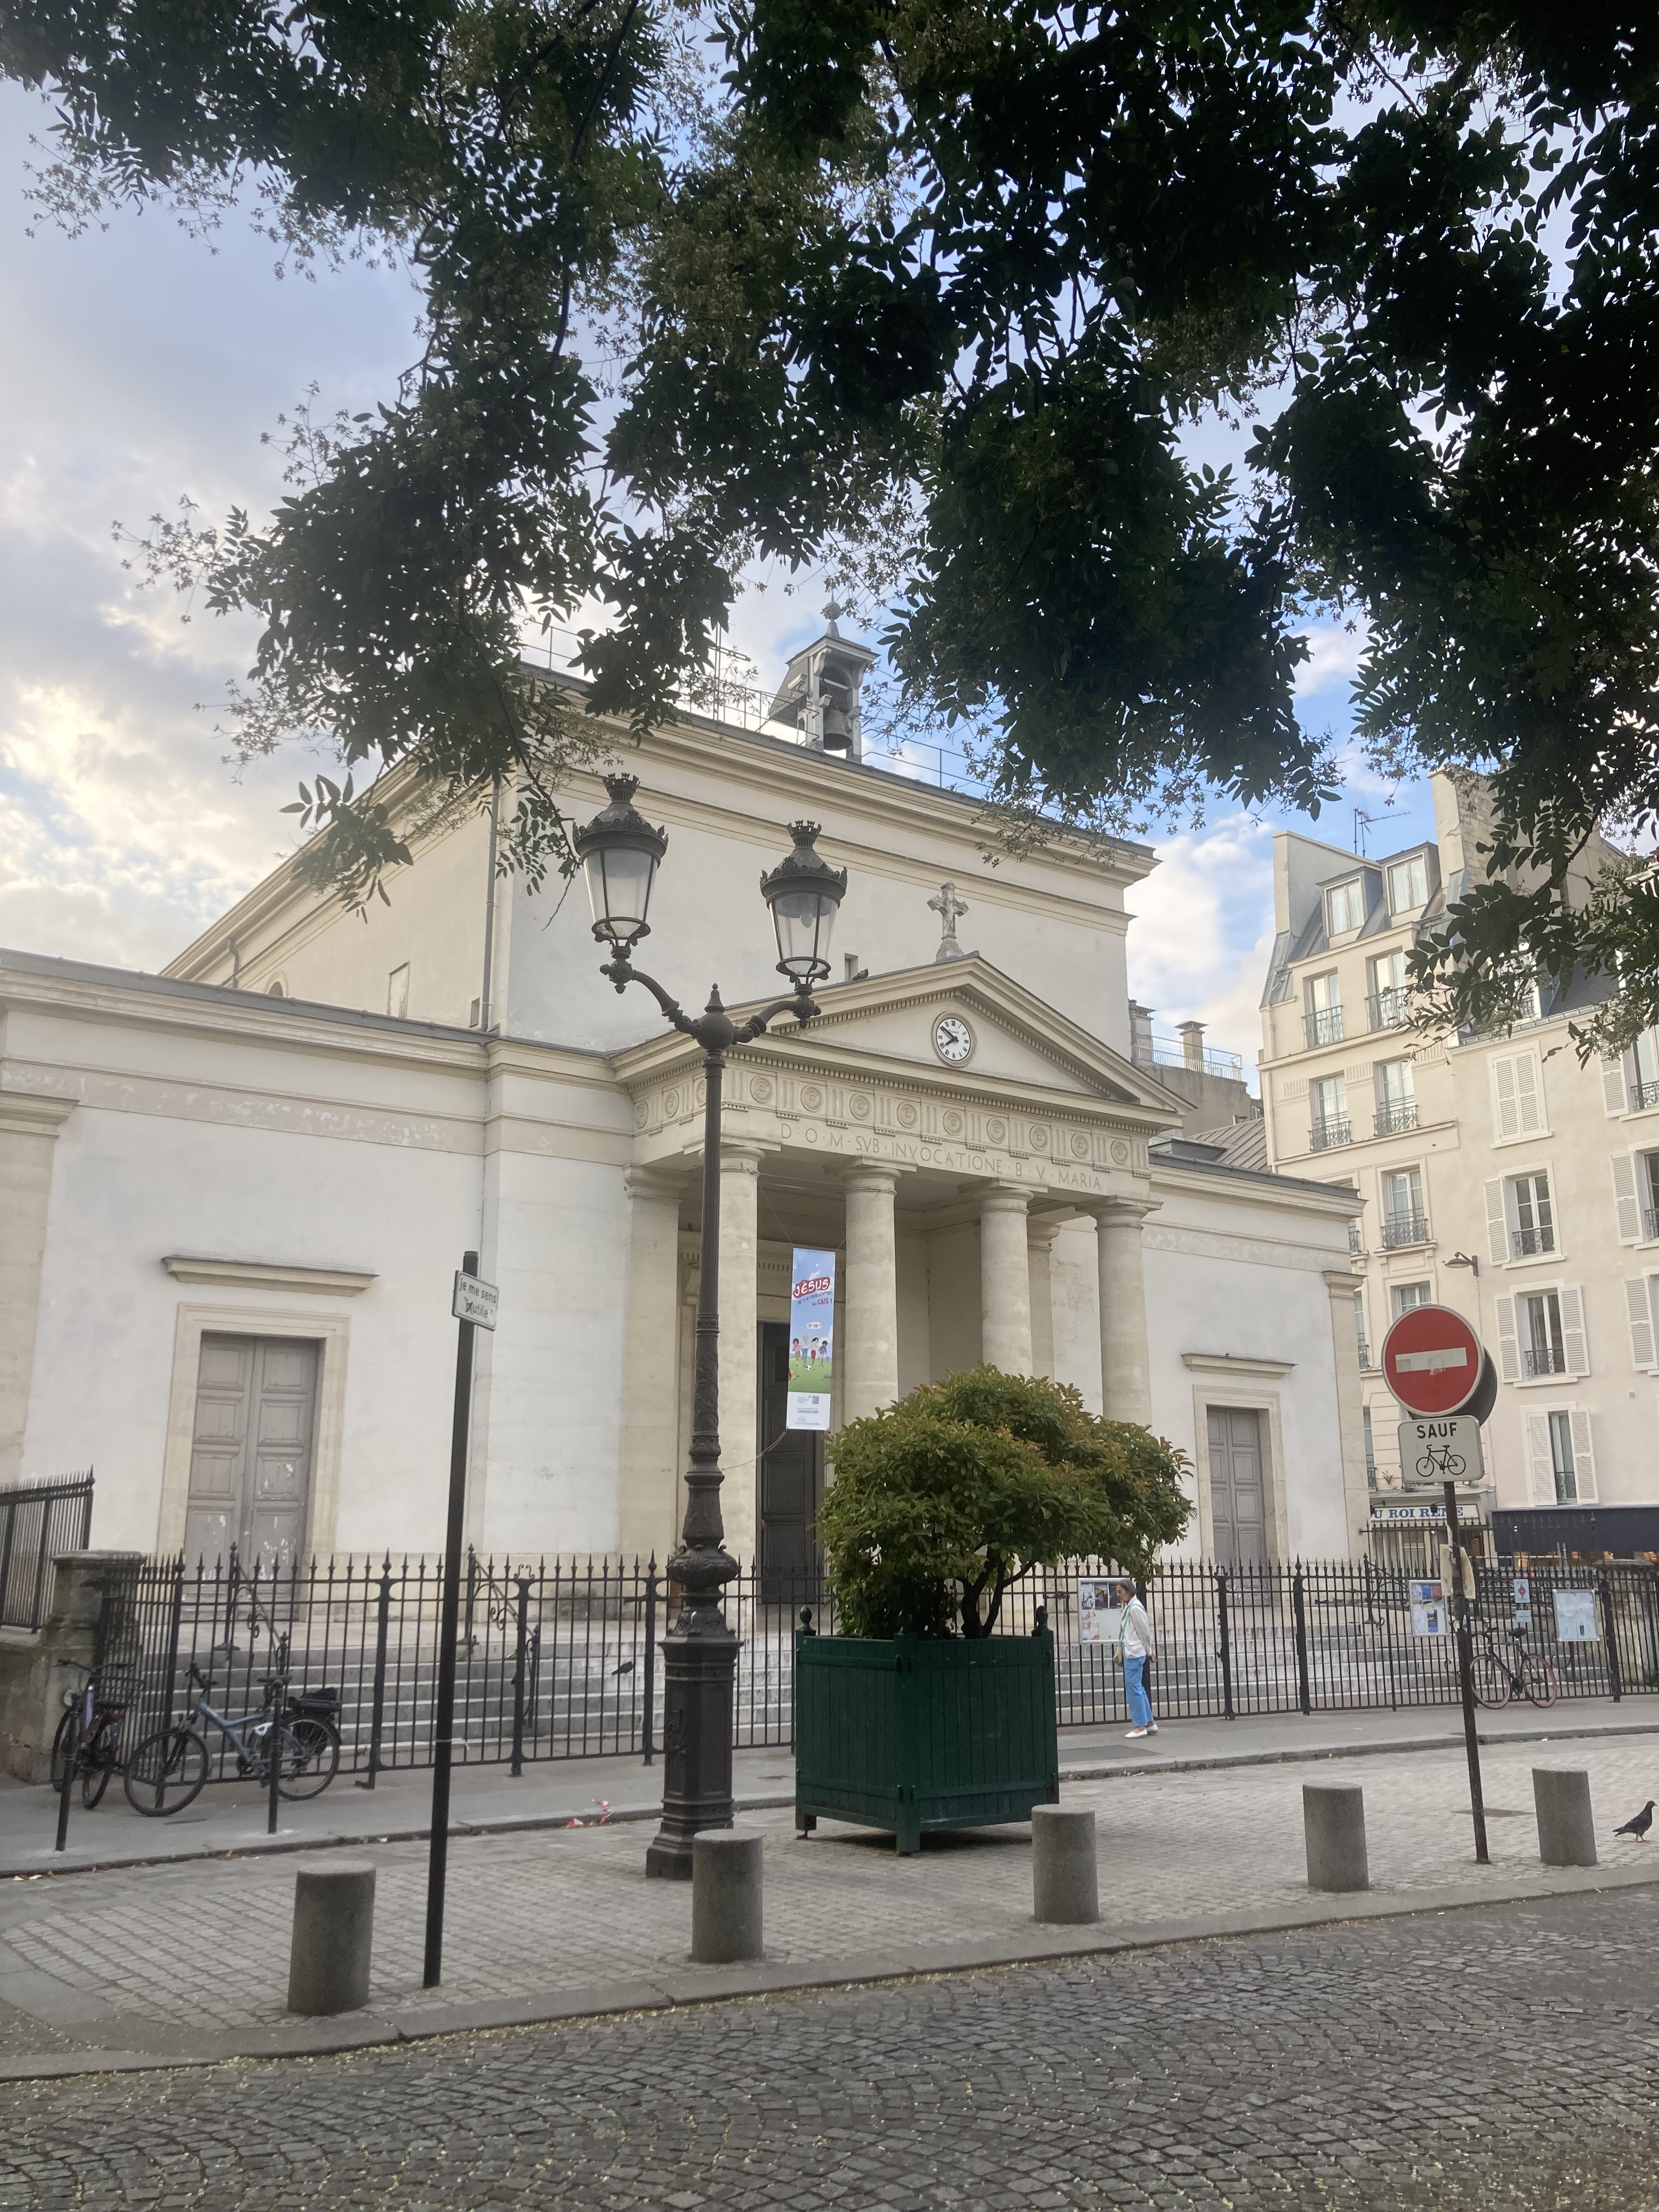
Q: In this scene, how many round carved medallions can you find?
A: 12